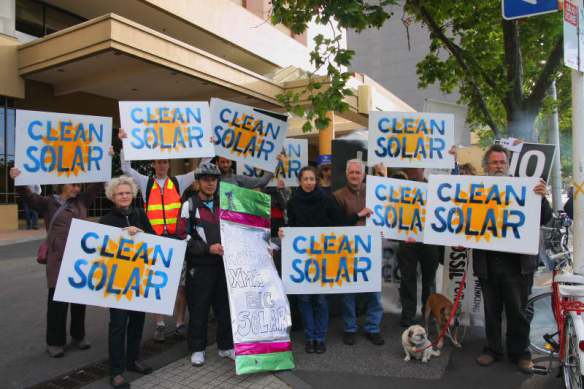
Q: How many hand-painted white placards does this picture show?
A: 9